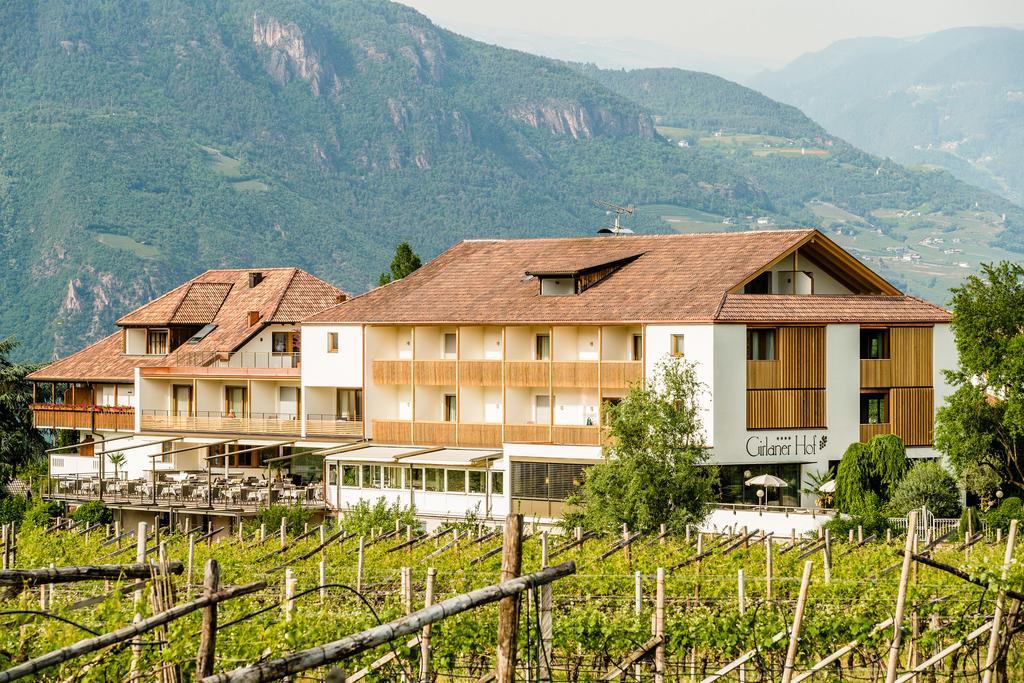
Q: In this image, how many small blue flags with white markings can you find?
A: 0